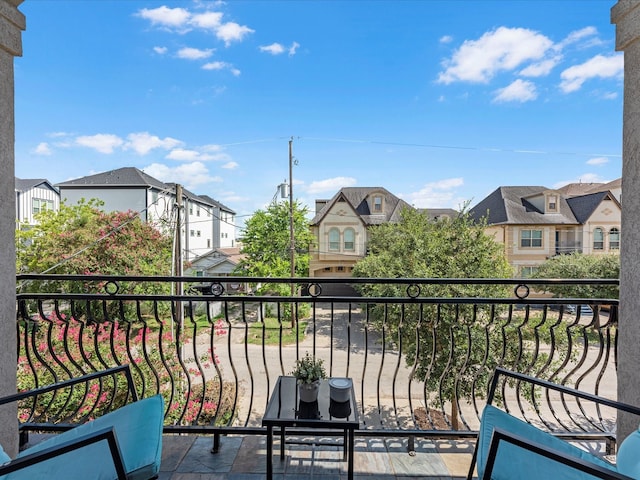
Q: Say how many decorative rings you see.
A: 5